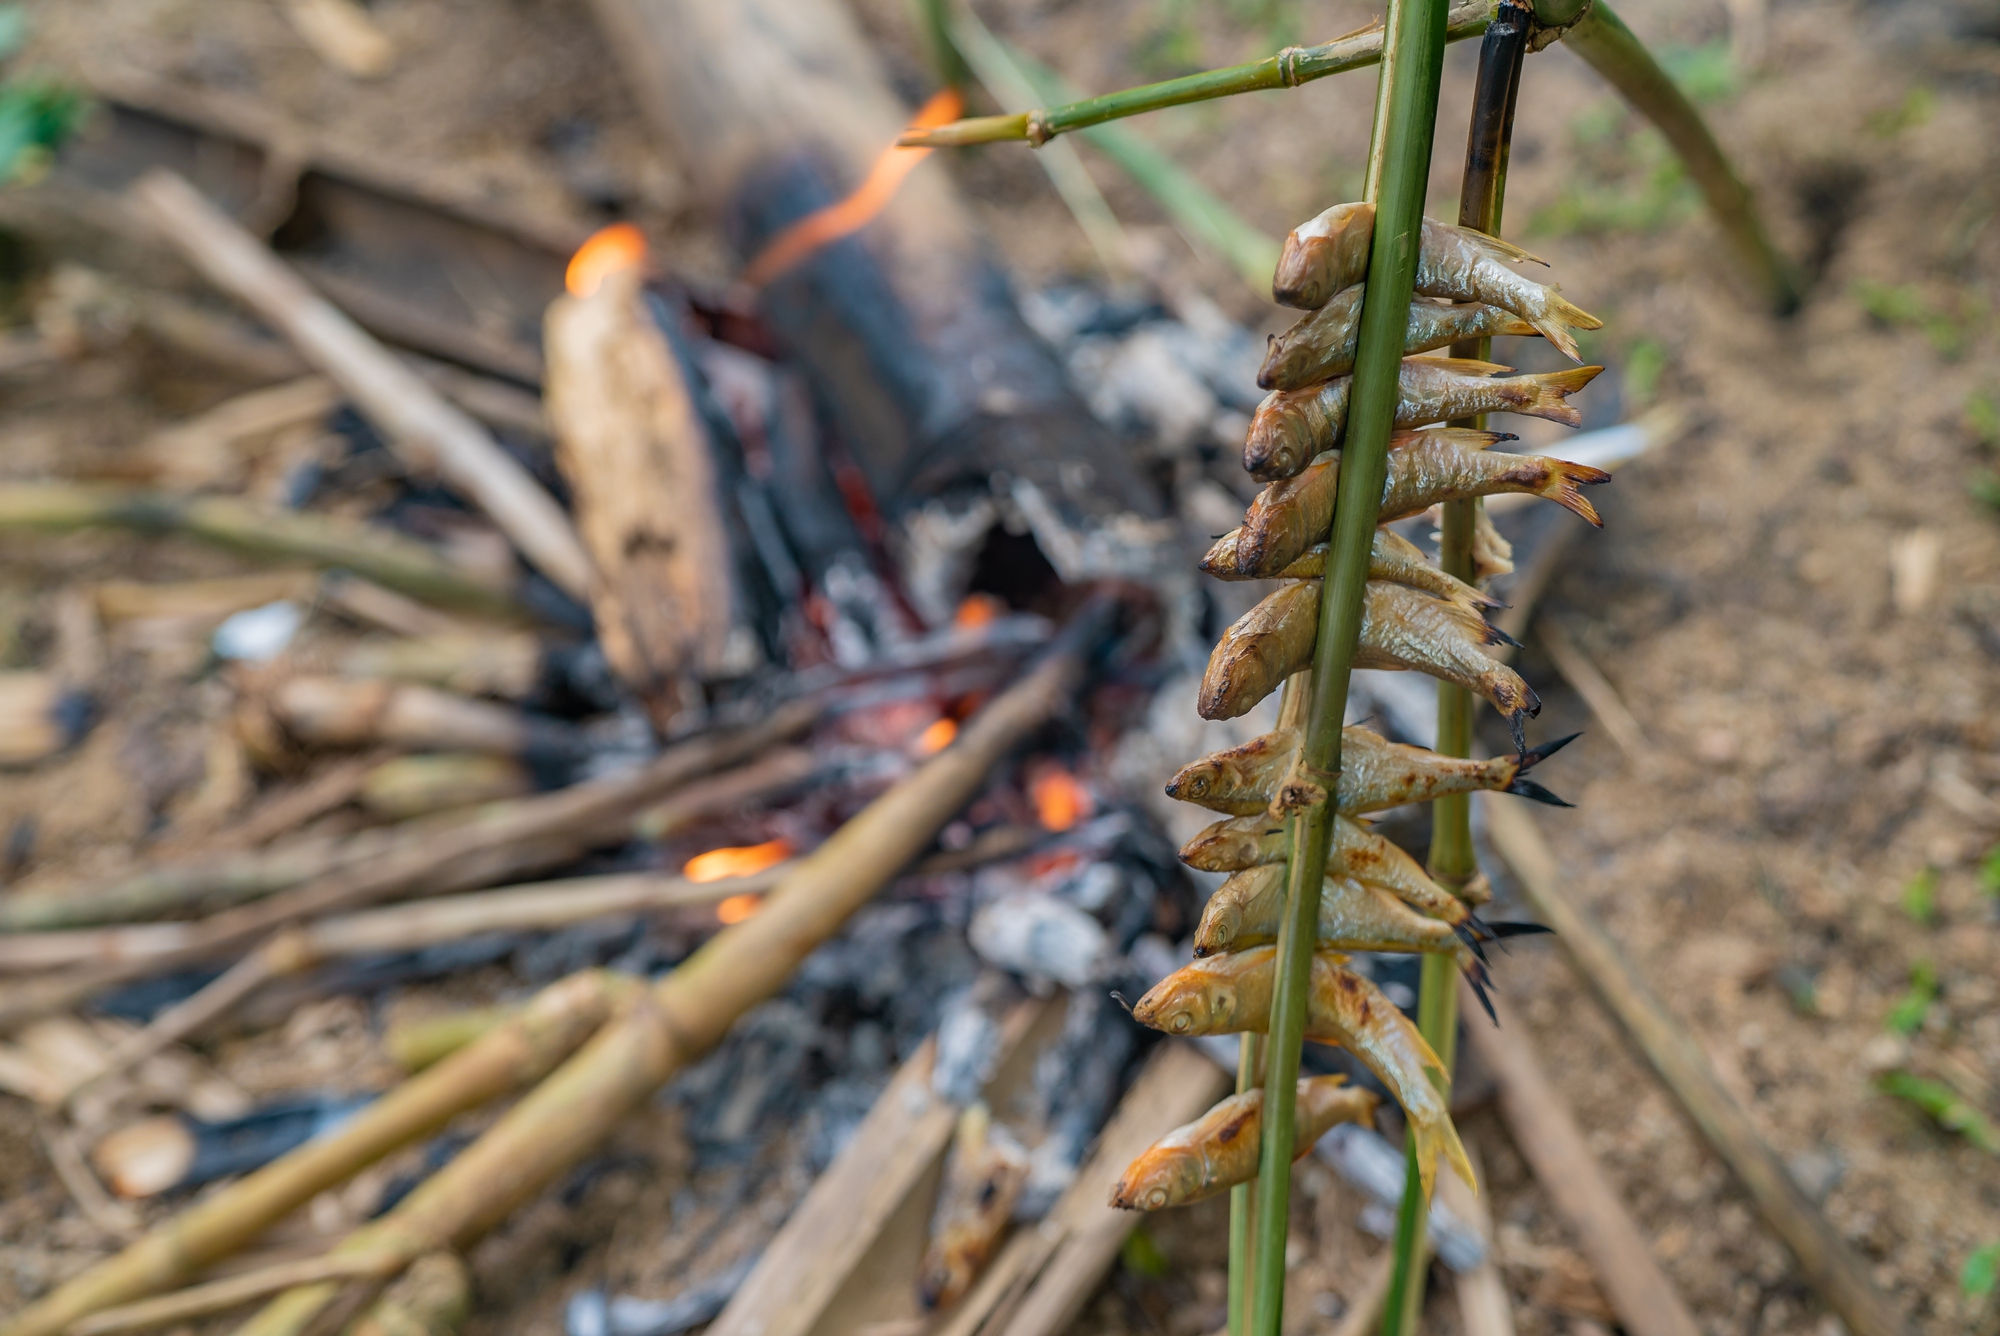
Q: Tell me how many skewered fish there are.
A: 11